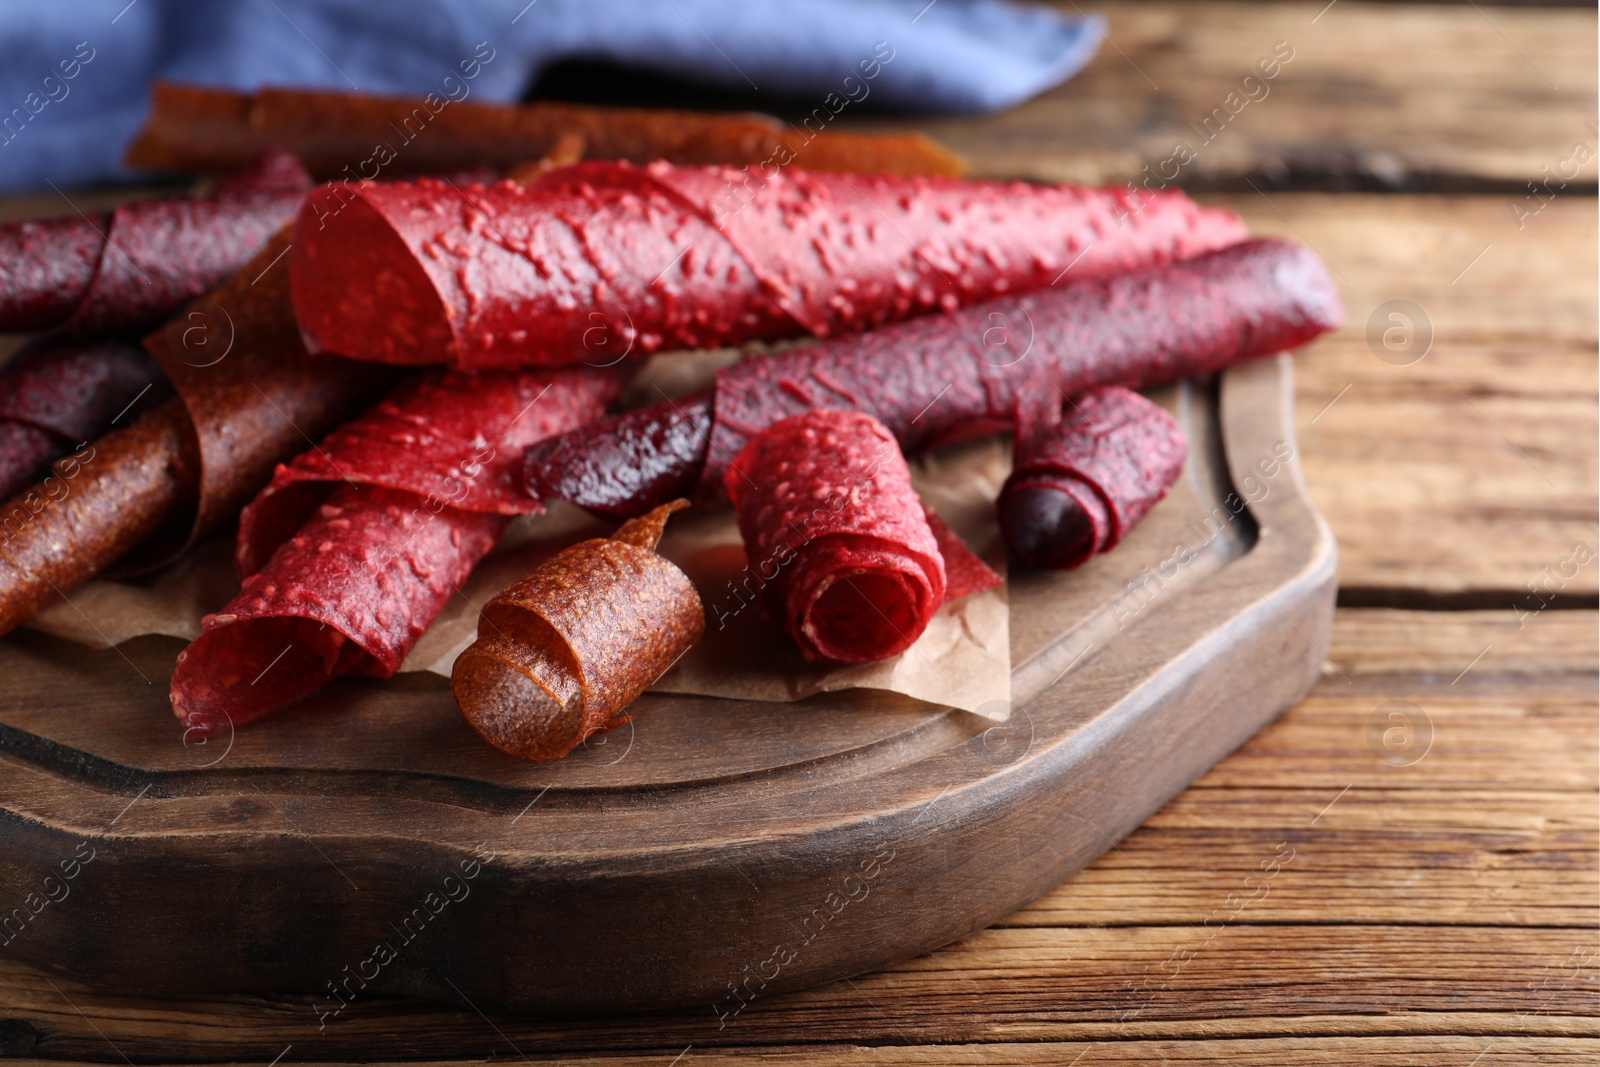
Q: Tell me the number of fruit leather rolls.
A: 10